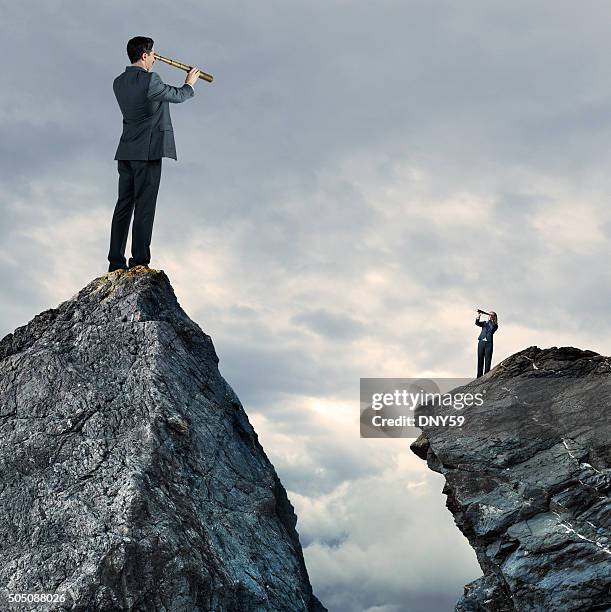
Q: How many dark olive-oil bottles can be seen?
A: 0